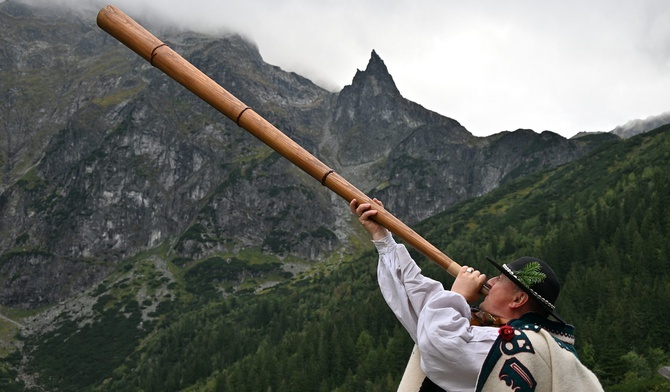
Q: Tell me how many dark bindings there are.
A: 3